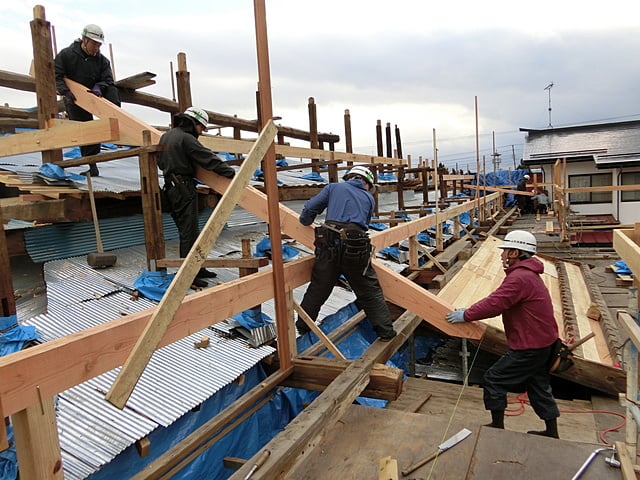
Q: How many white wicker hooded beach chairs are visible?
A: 0